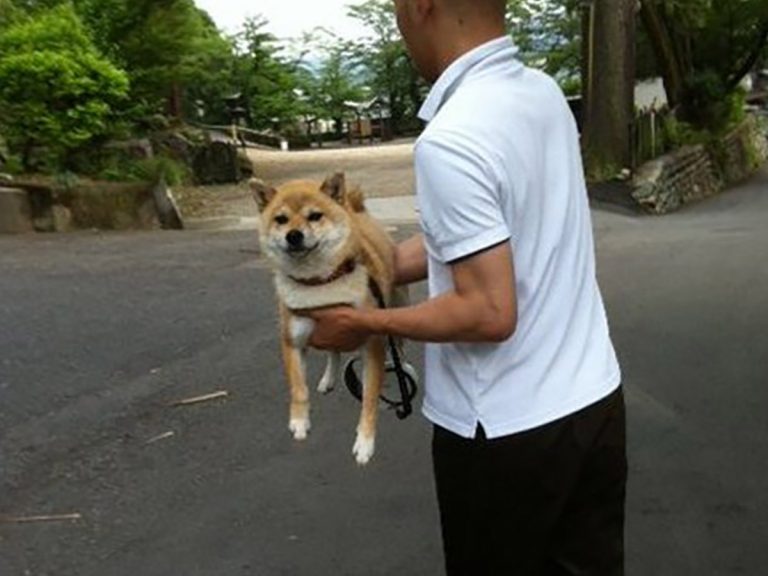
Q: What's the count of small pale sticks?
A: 3